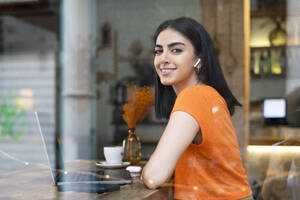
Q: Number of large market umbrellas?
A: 0